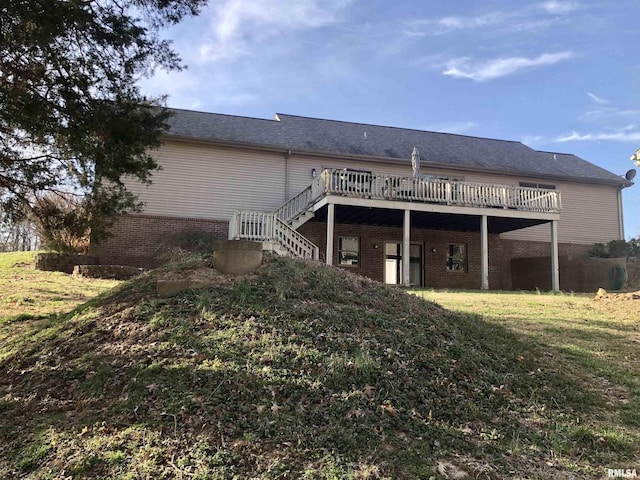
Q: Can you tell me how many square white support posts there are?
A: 4